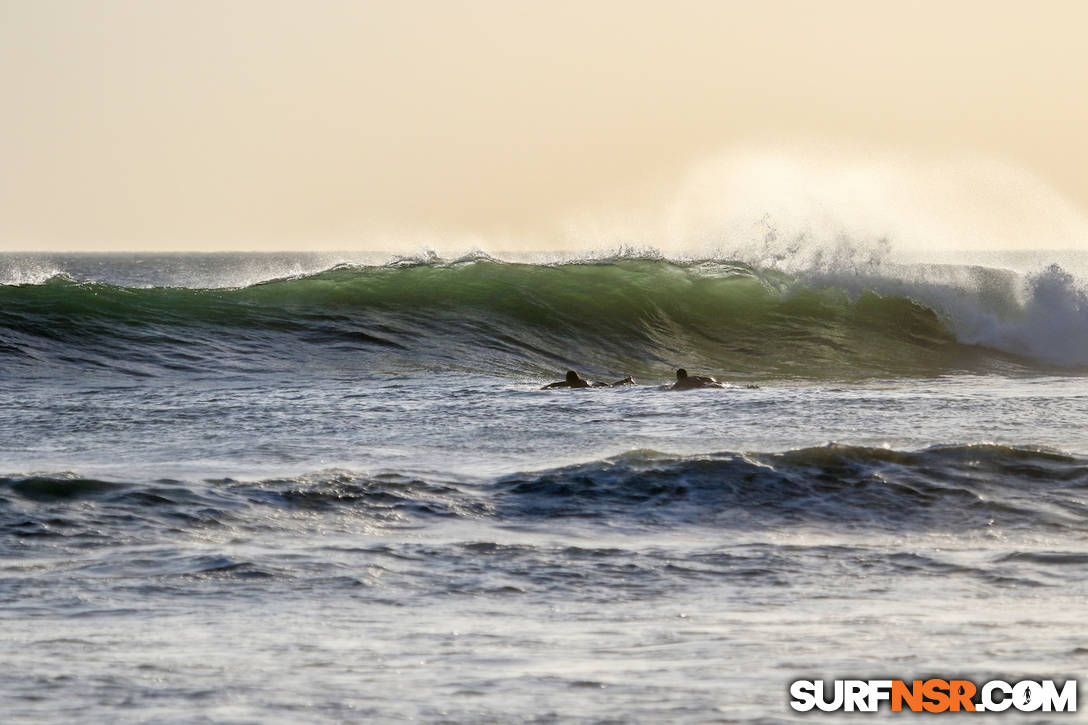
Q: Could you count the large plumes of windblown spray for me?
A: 1